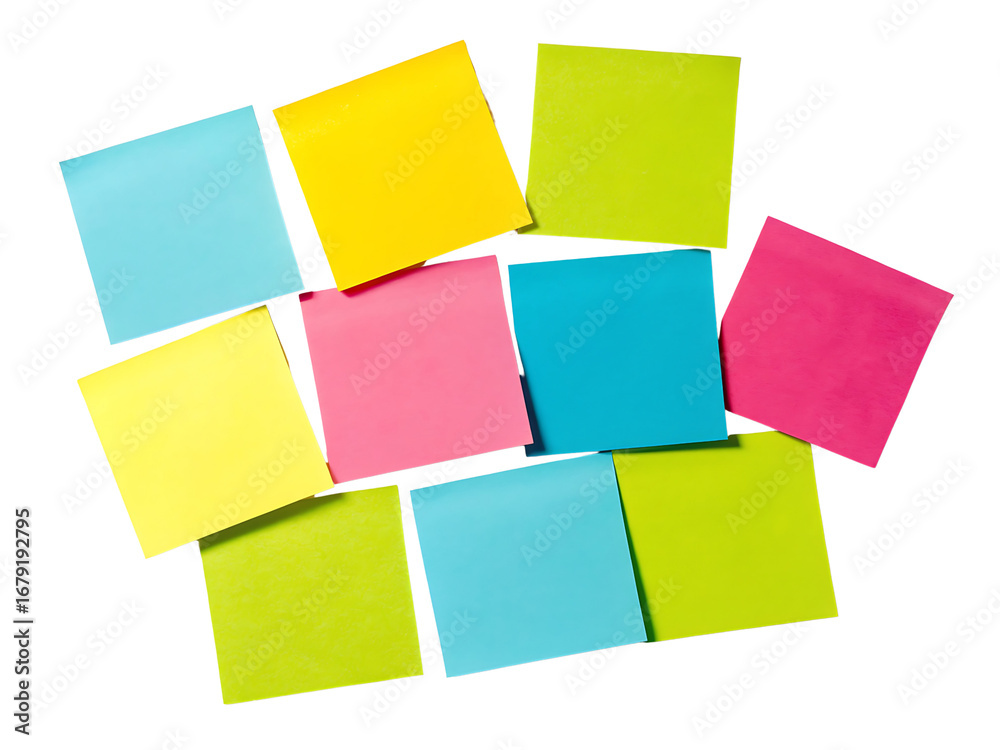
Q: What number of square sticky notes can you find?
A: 10